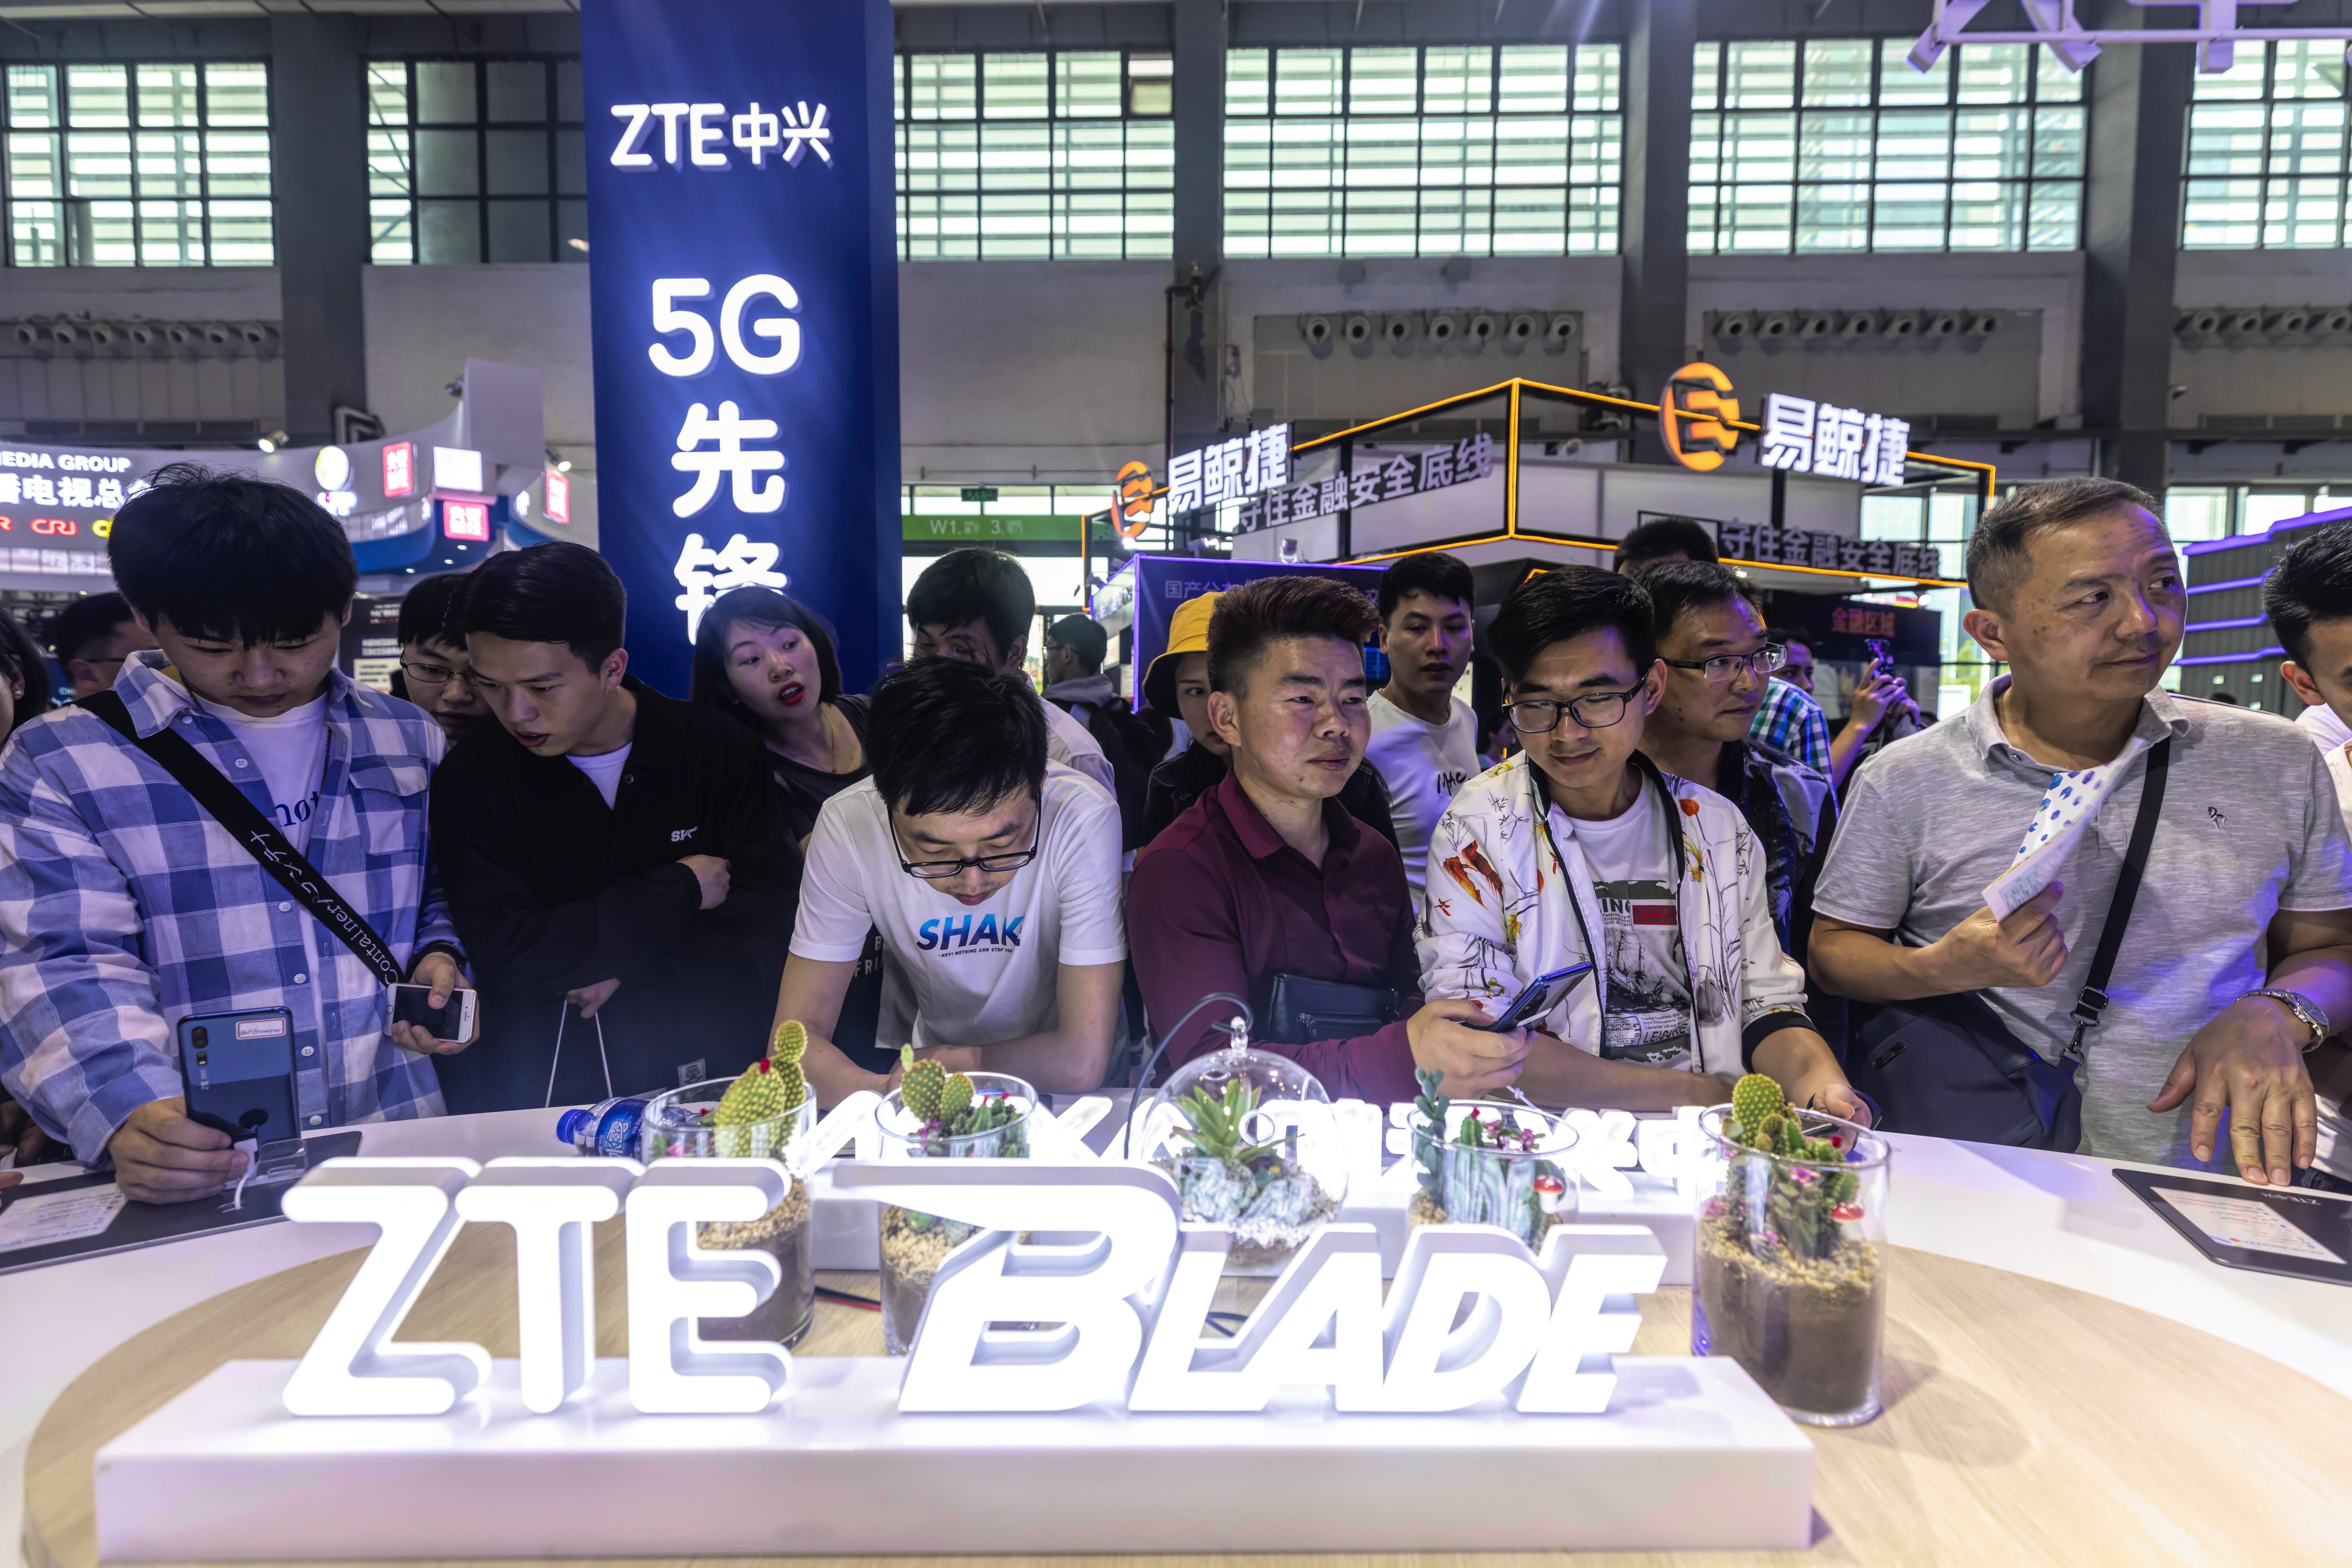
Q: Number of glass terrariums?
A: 5